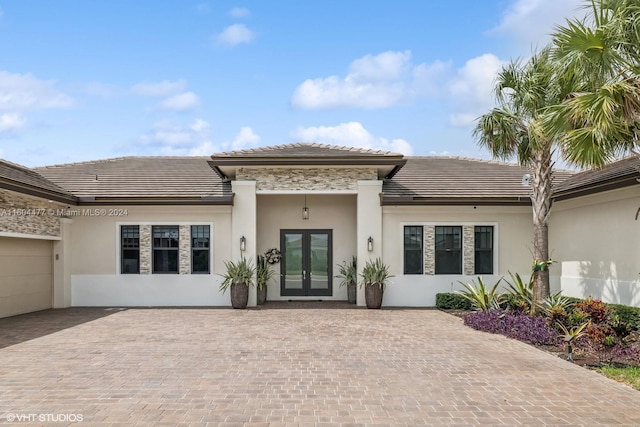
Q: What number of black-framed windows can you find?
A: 6